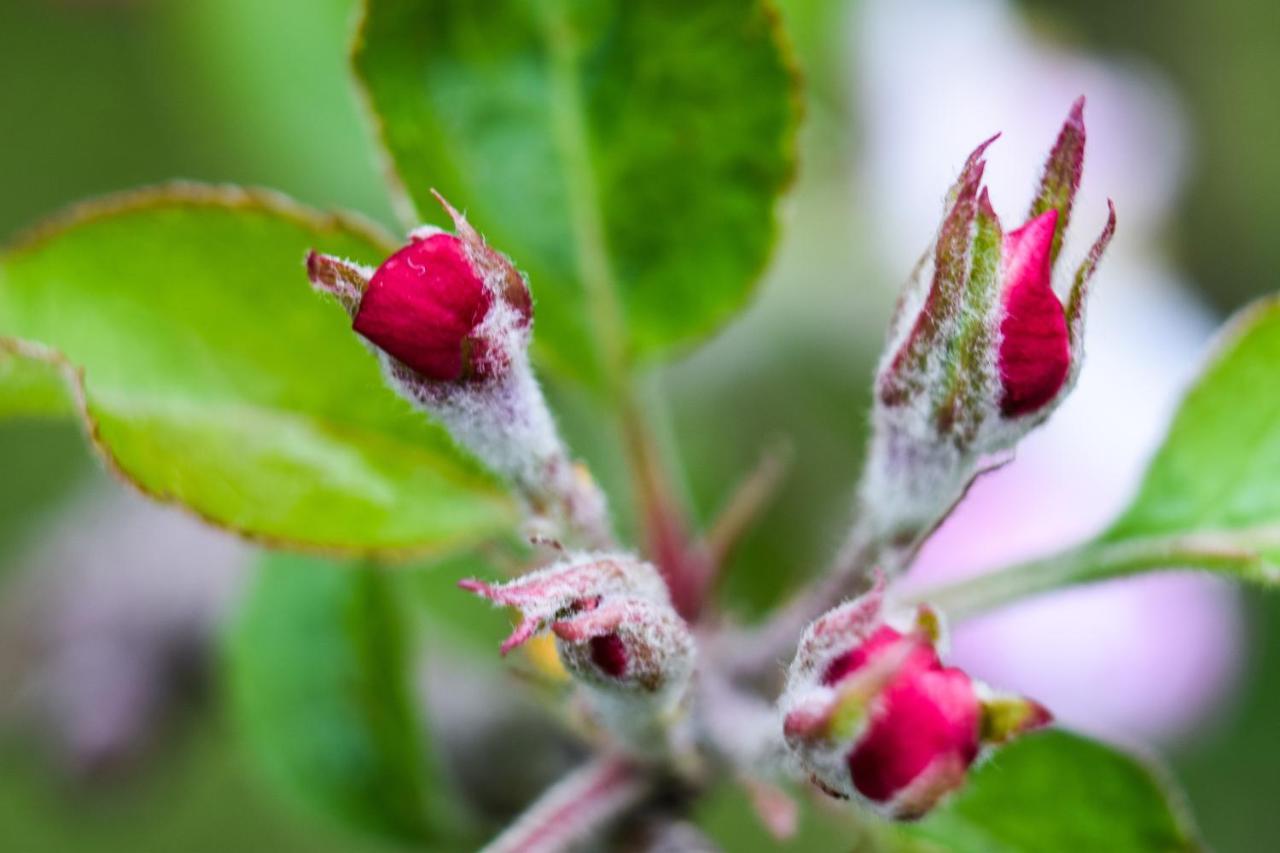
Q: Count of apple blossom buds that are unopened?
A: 4